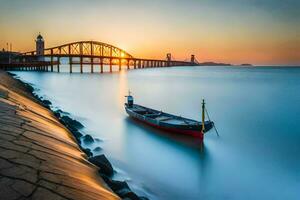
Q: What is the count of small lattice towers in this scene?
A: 2